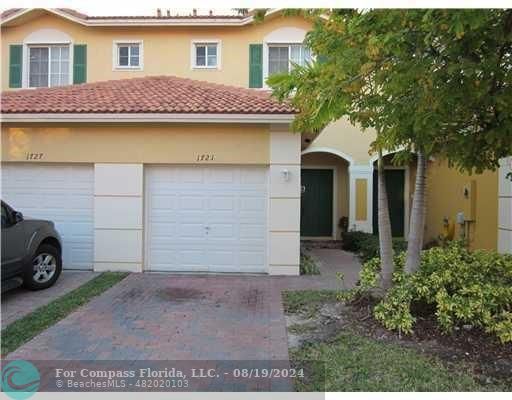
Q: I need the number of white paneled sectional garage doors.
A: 2